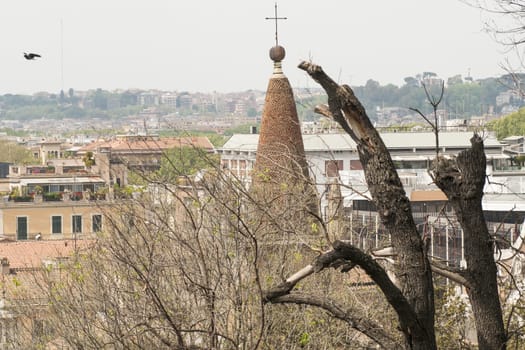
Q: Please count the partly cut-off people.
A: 0